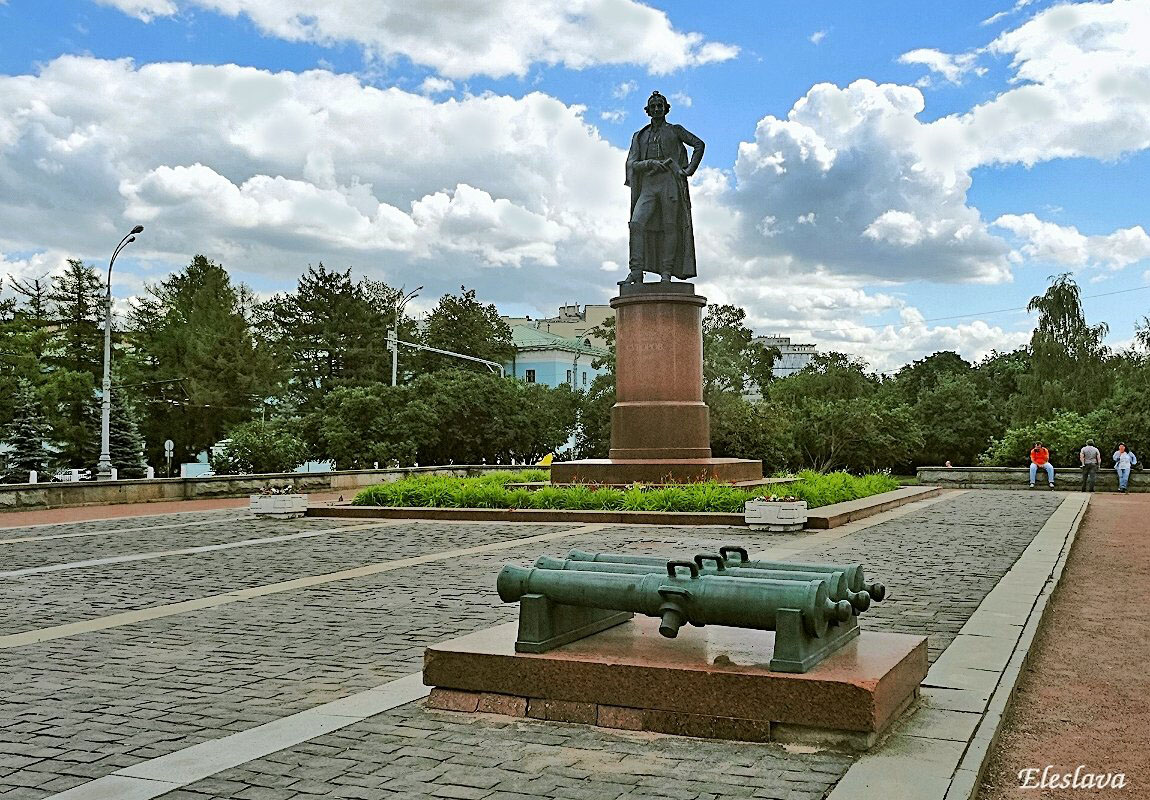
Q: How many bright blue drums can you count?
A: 0